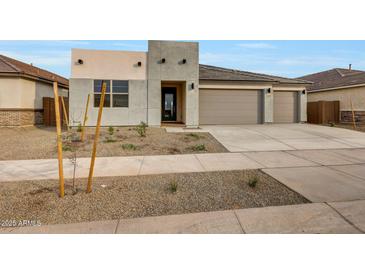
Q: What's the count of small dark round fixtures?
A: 4